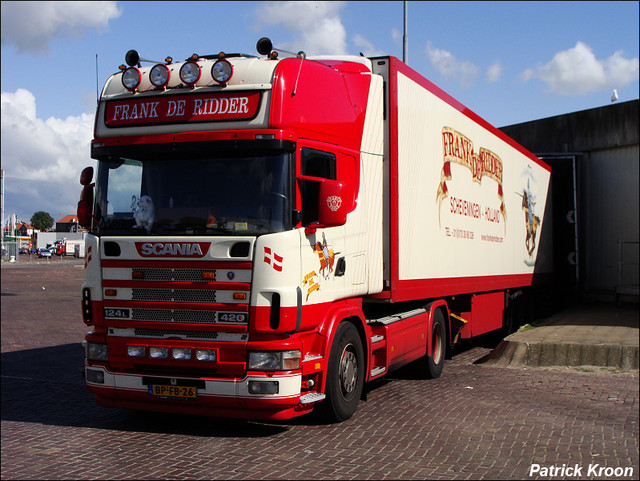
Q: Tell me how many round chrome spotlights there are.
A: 4